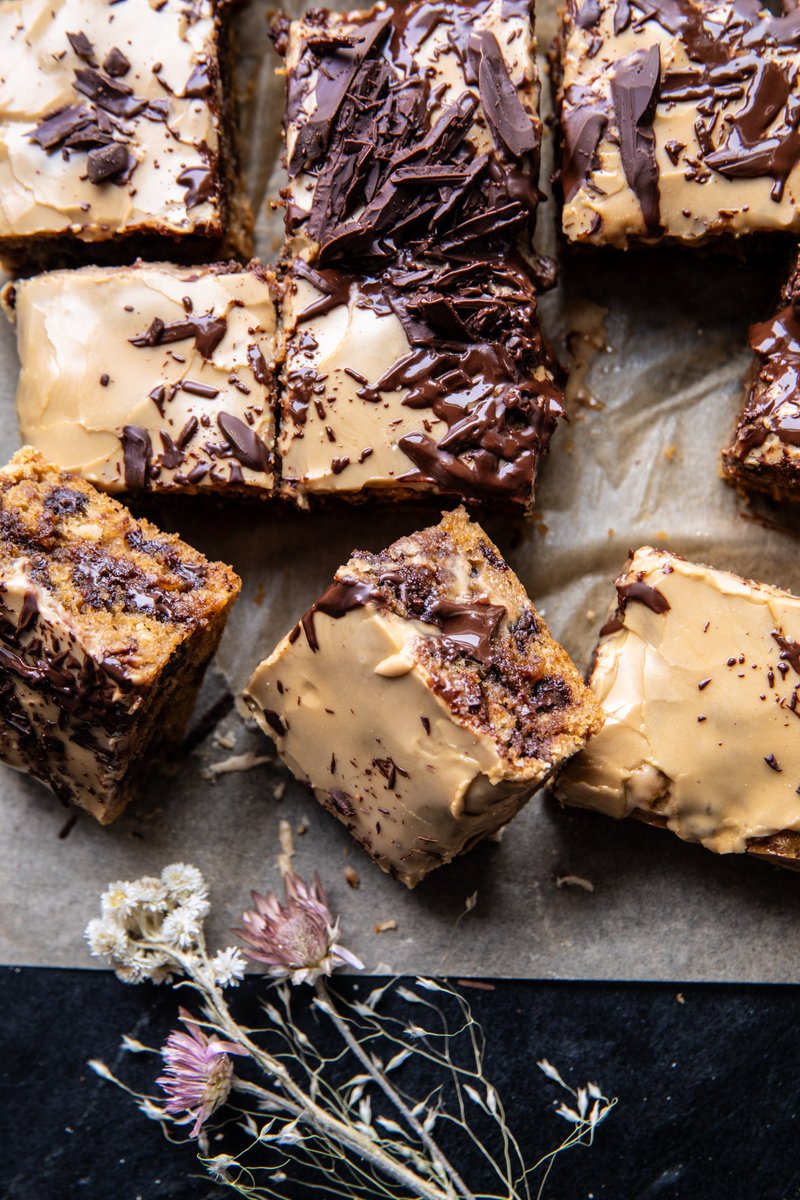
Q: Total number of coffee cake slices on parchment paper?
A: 9